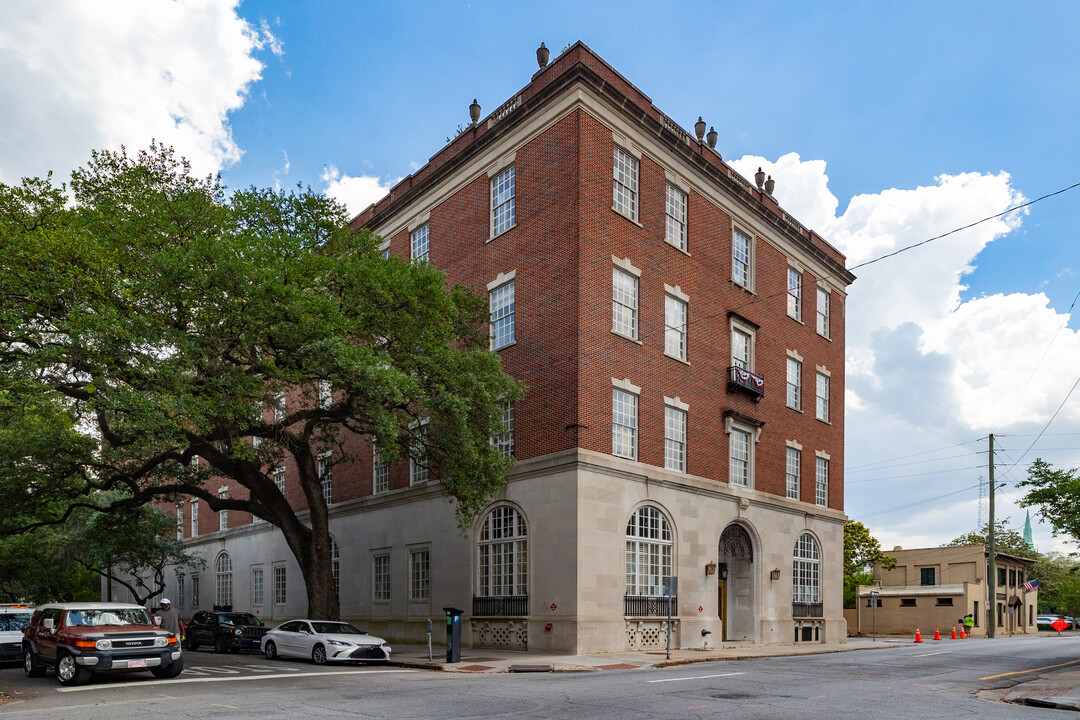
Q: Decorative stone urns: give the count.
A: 6